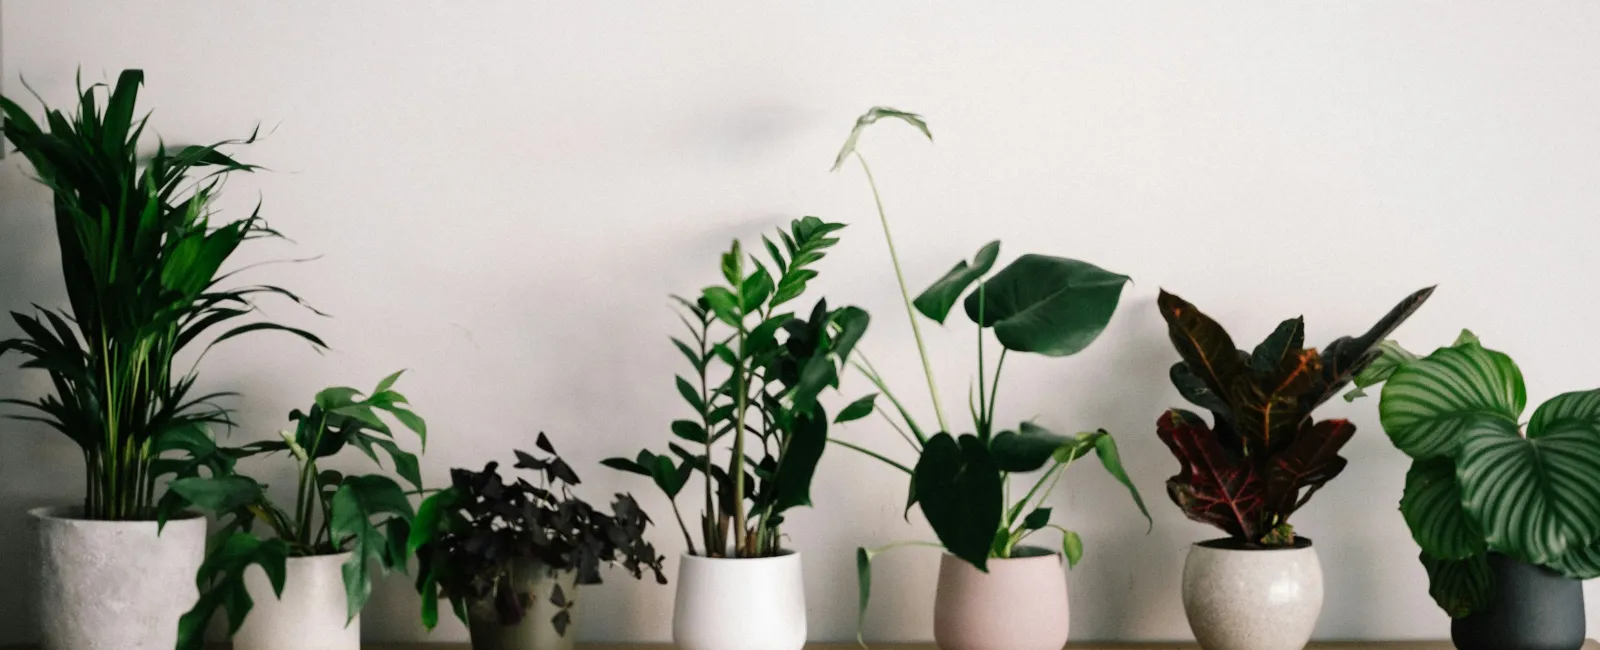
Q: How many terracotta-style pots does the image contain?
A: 0